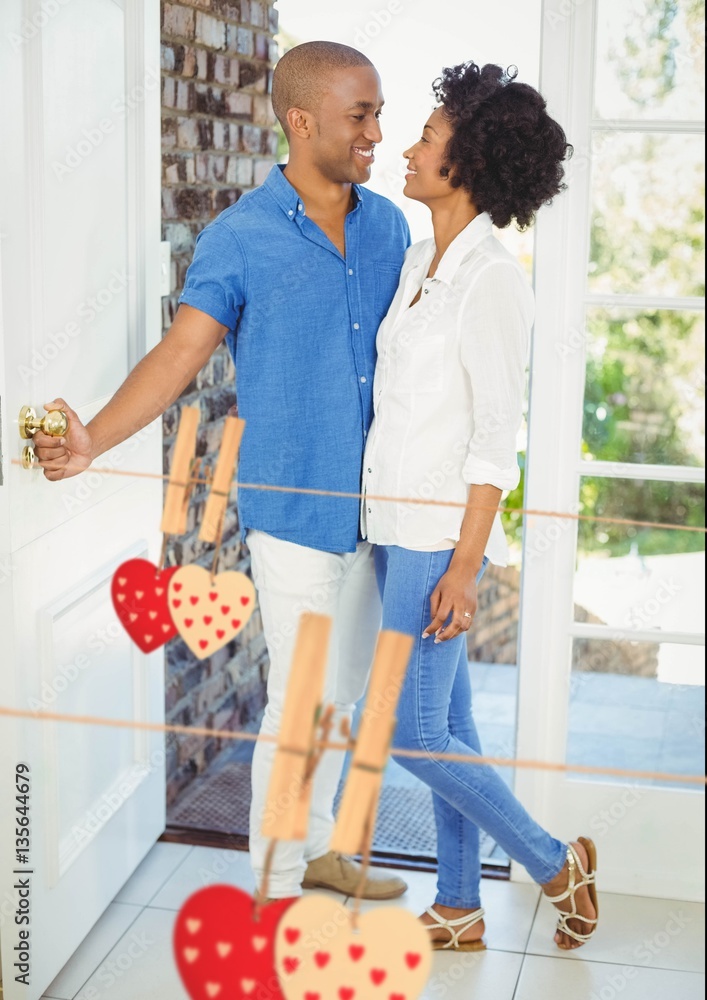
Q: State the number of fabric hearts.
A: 4